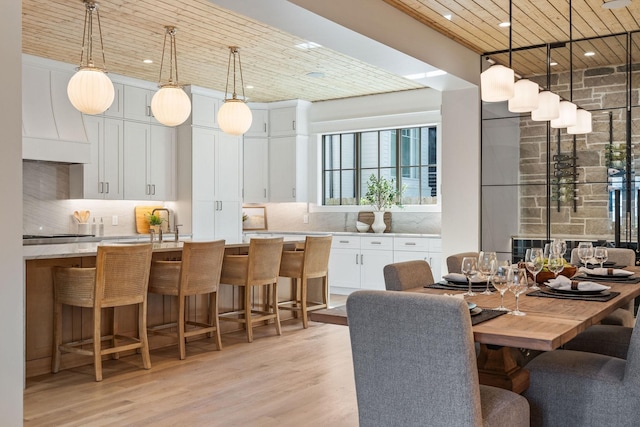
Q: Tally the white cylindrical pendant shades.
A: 5